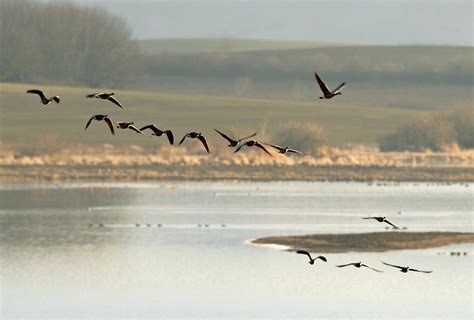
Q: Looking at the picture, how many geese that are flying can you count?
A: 14